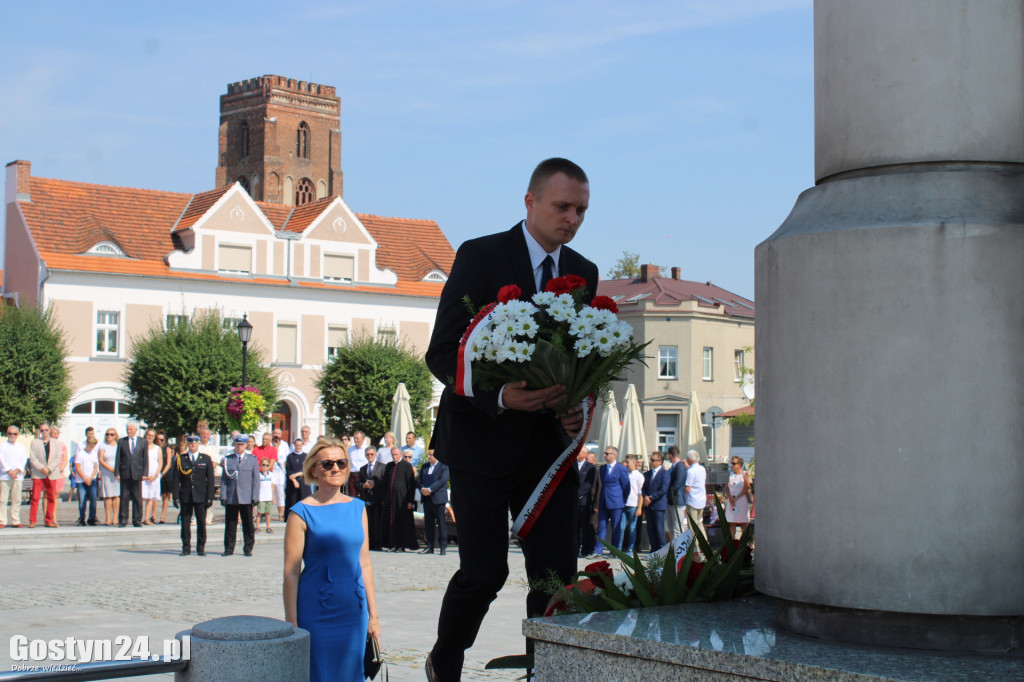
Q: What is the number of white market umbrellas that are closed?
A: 4